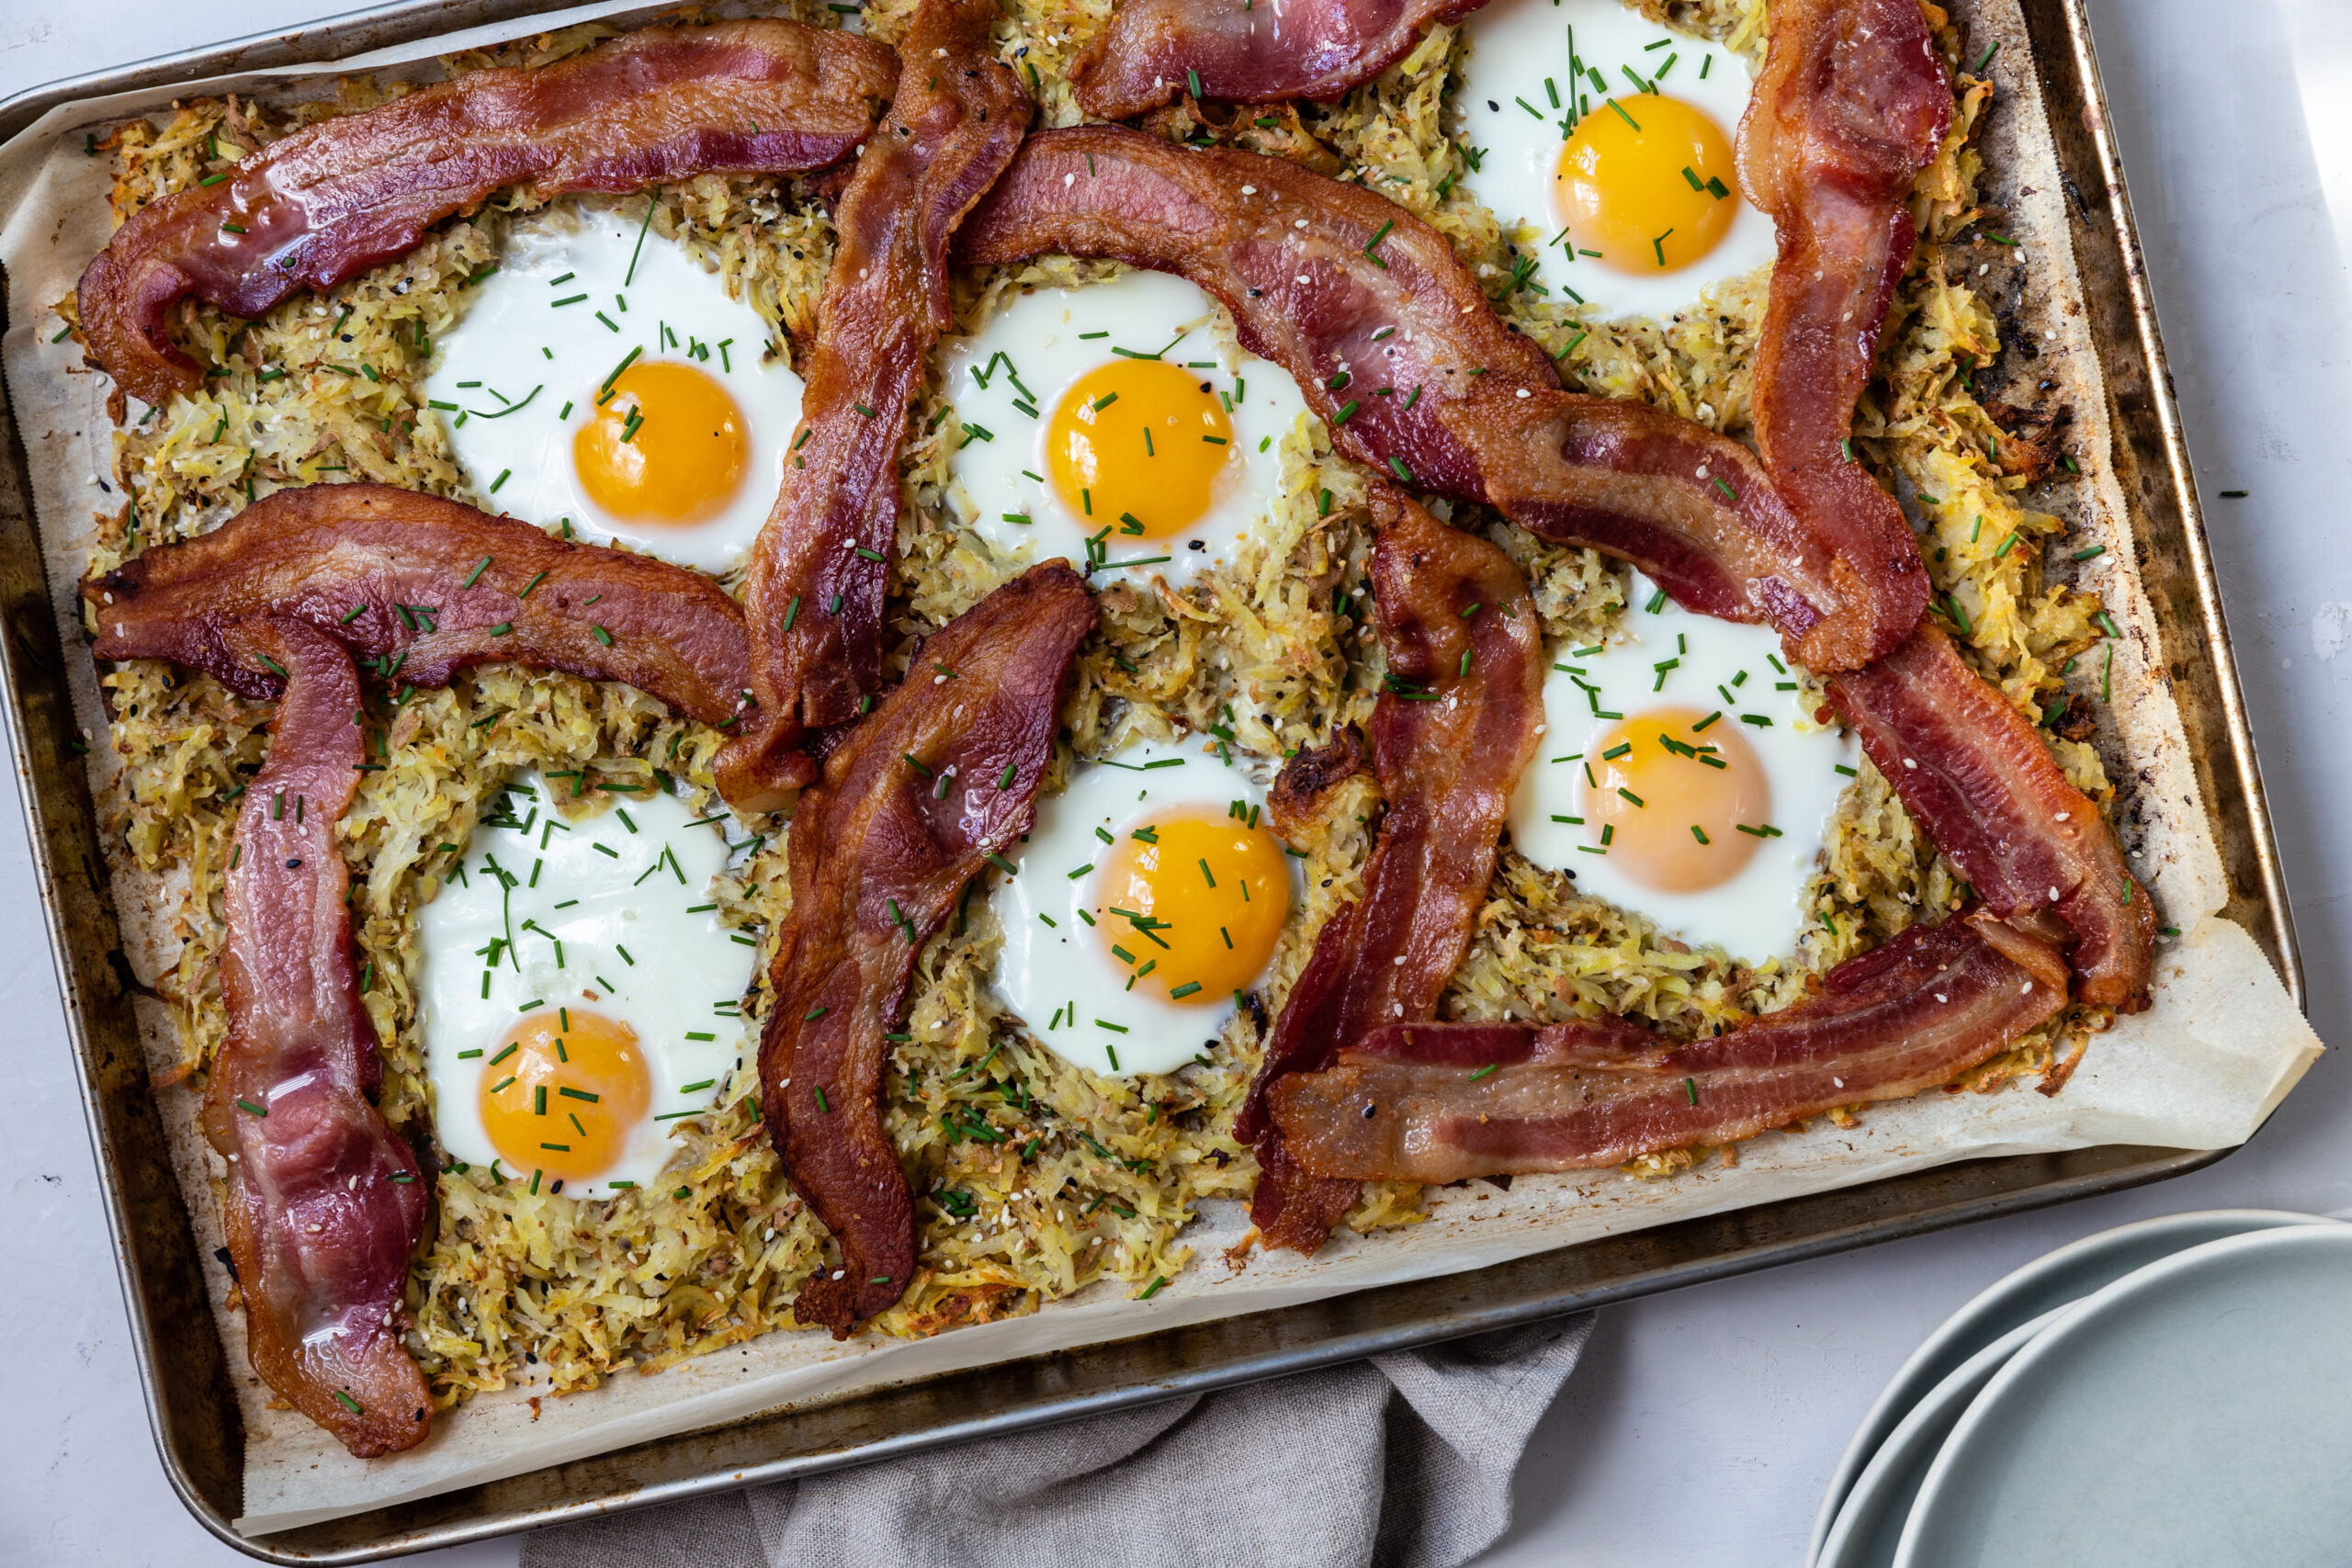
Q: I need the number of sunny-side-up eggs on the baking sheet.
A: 6